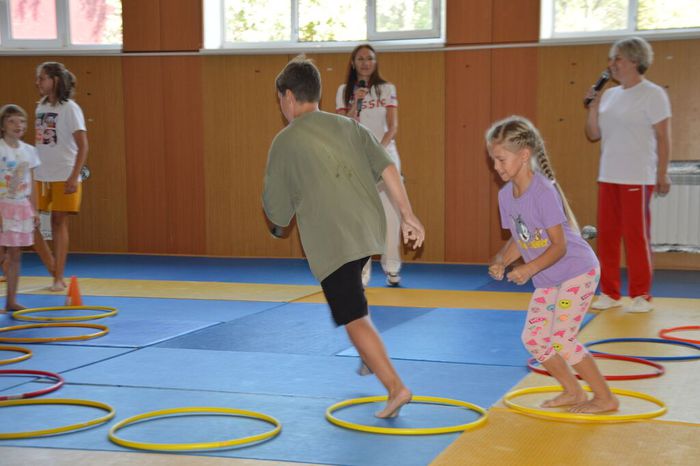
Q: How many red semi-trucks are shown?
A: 0